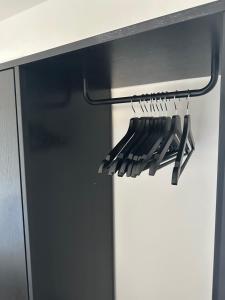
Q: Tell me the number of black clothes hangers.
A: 10